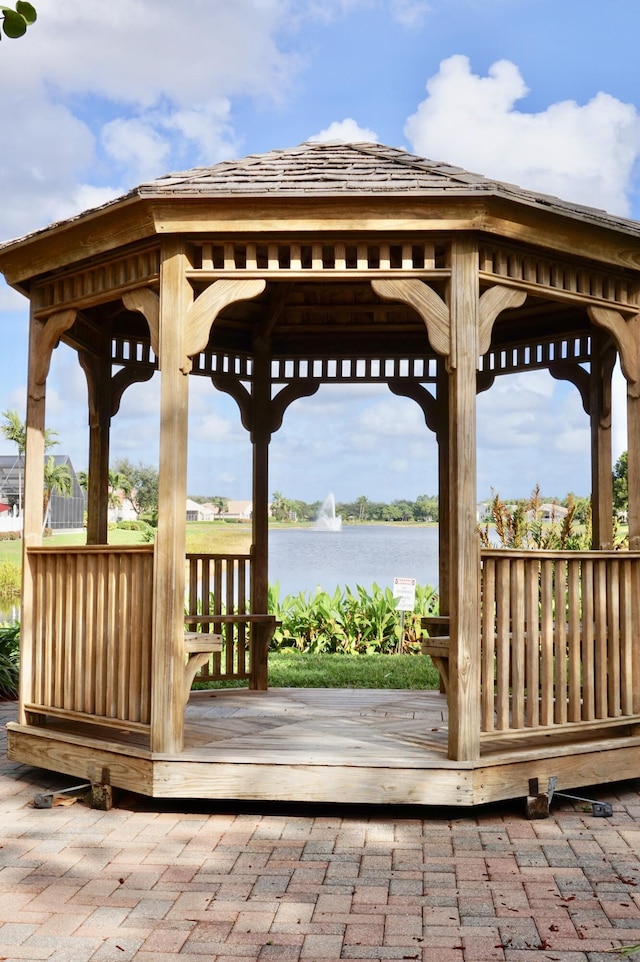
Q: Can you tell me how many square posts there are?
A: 8